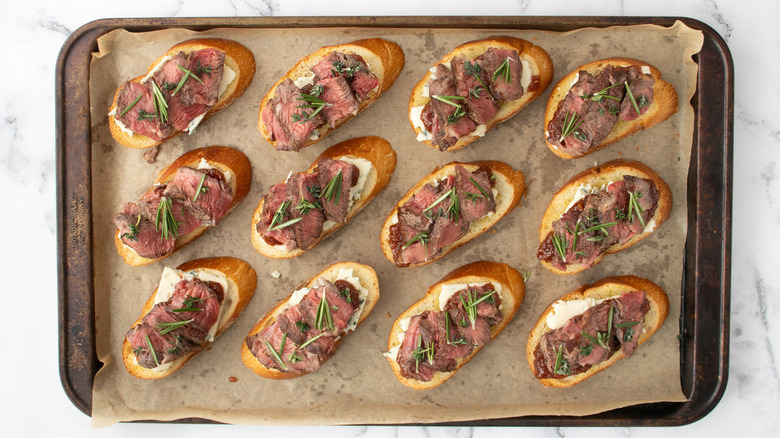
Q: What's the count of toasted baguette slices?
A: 12